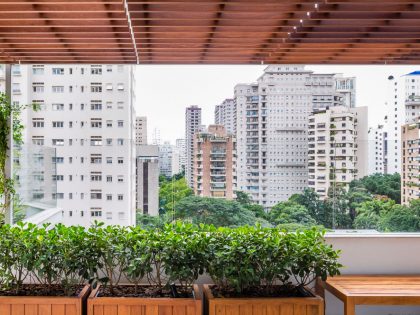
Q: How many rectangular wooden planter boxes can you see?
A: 3